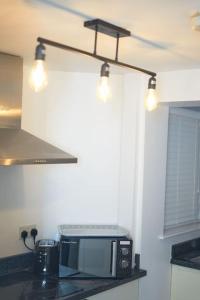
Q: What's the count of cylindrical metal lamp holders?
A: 3